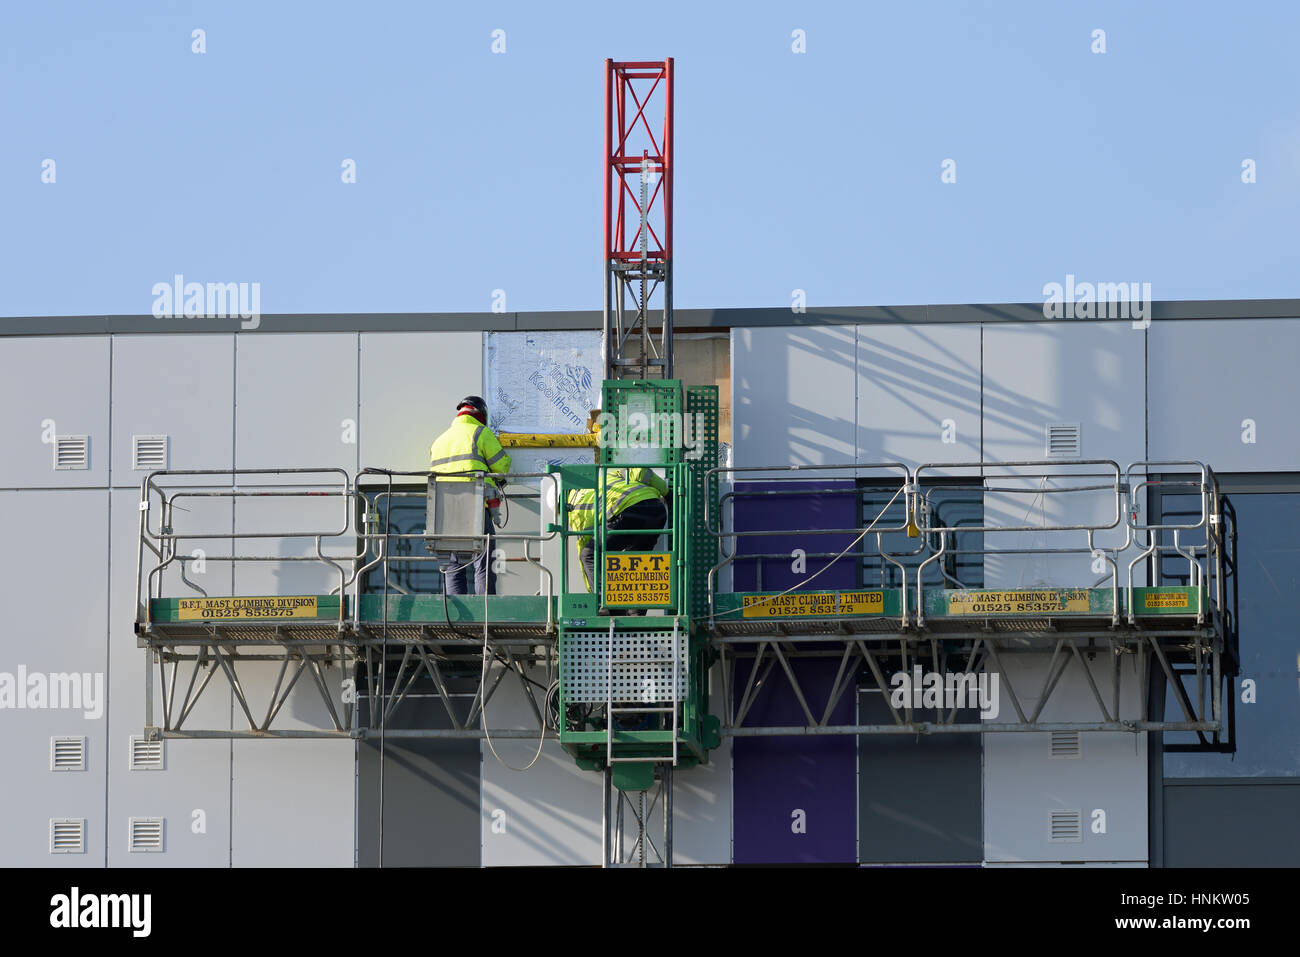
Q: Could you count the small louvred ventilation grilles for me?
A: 9